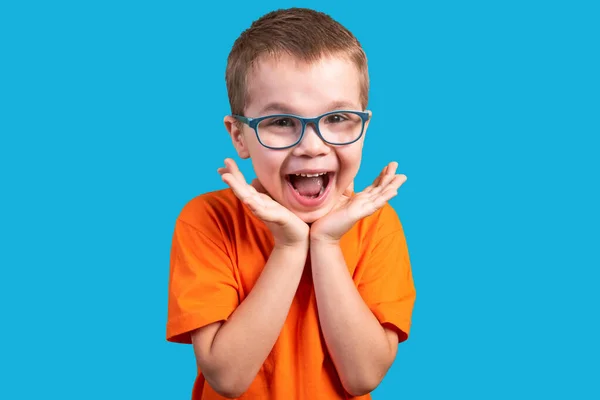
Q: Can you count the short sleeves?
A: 2